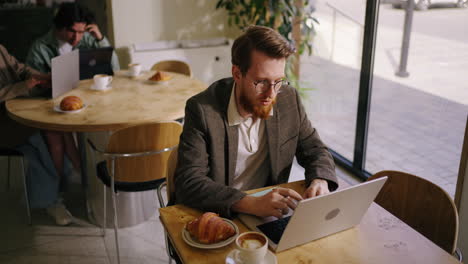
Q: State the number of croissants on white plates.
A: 3